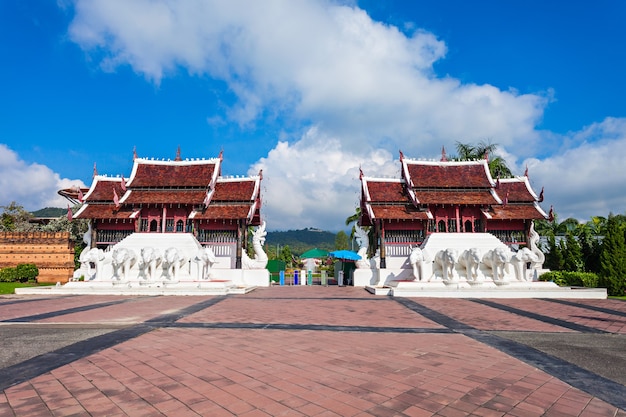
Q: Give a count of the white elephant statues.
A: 10